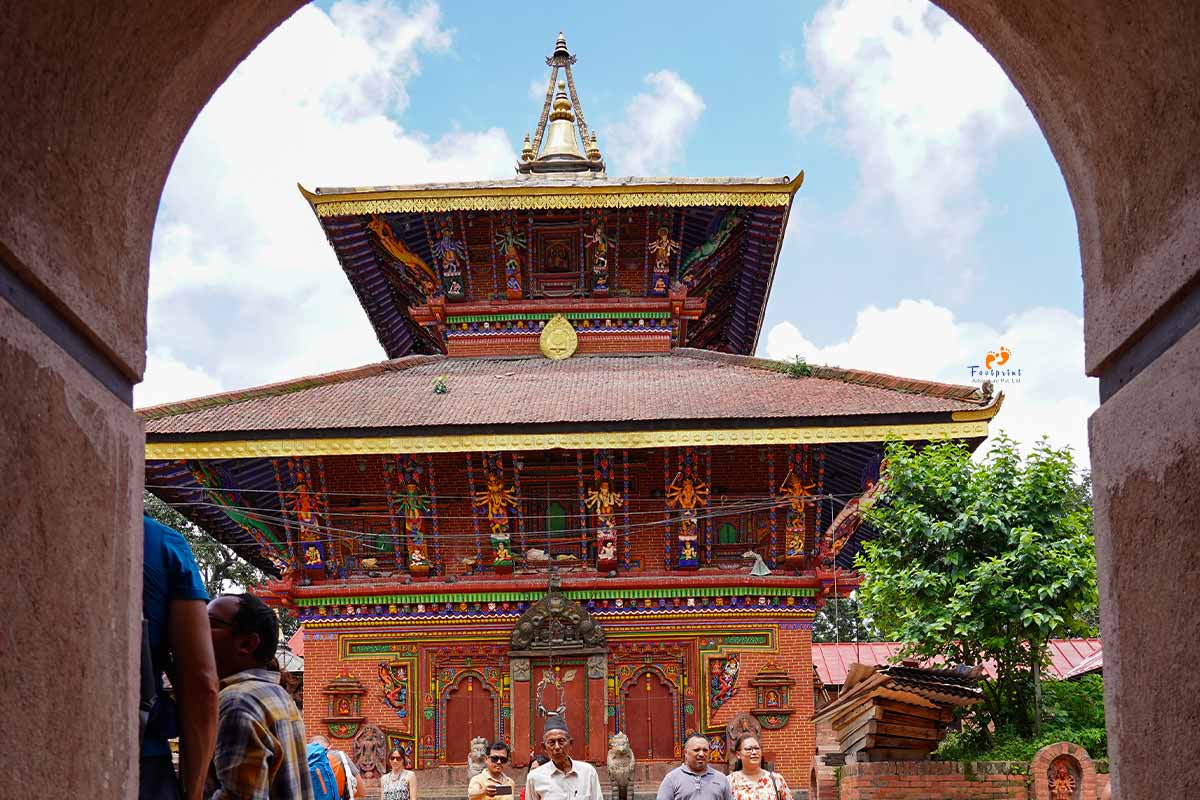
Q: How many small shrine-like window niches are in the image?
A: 2